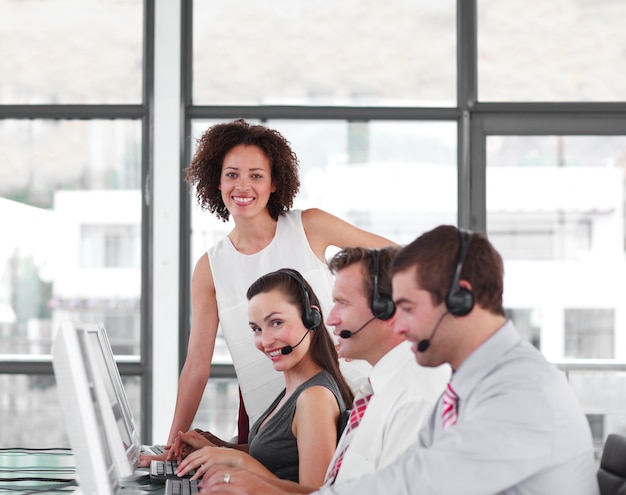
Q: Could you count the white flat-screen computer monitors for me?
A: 3